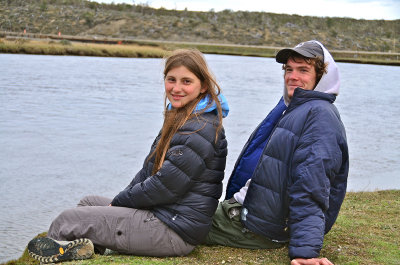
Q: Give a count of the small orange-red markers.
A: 3